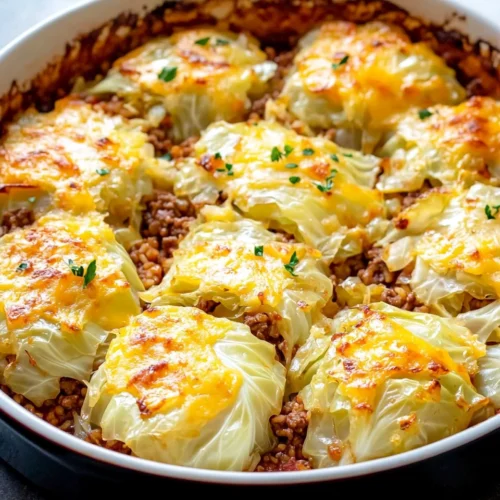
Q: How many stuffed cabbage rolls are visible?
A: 10